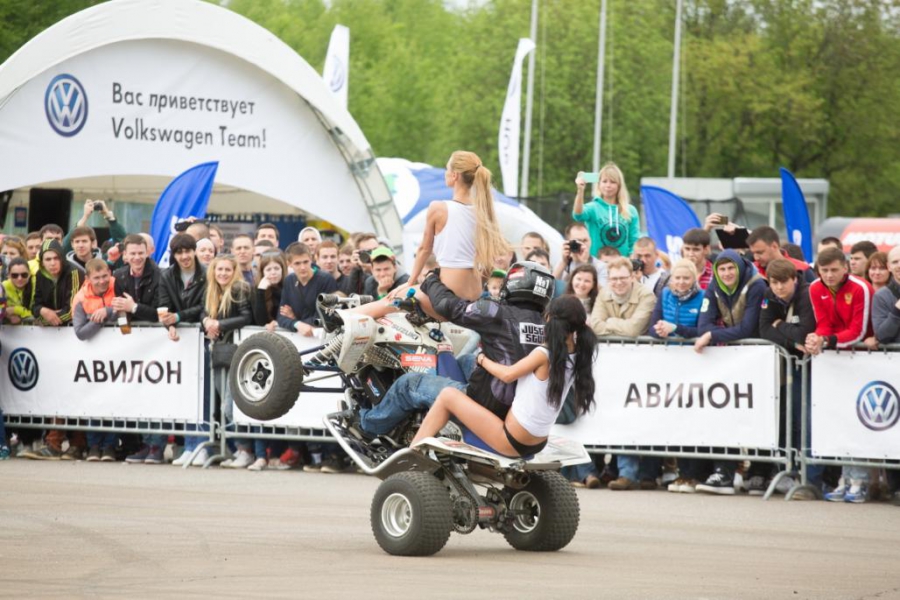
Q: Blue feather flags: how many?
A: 3